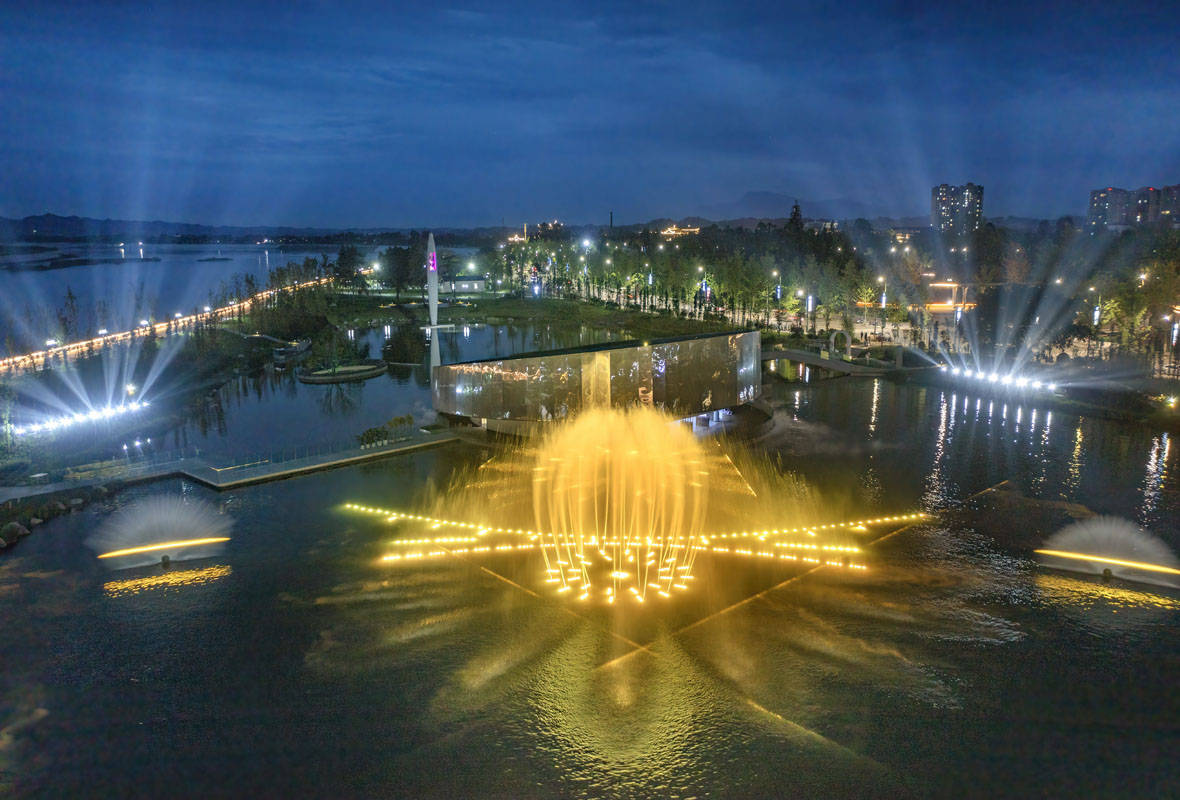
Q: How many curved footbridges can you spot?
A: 1